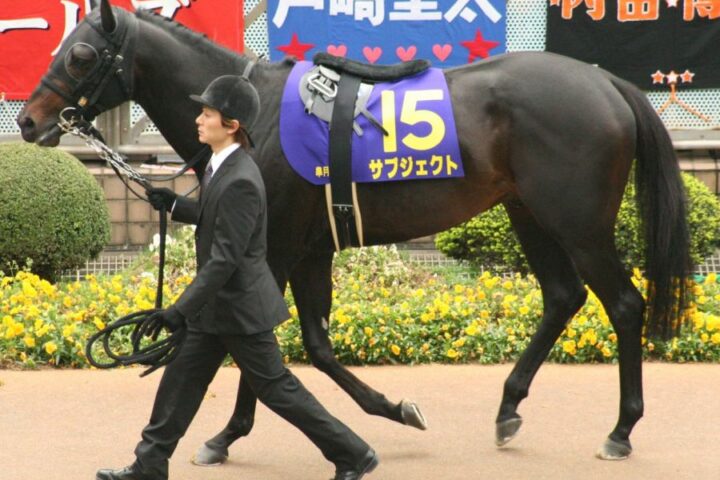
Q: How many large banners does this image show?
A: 3